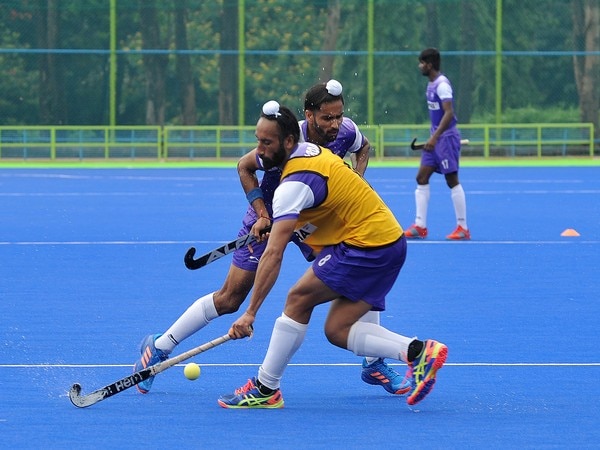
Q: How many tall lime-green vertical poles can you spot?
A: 4